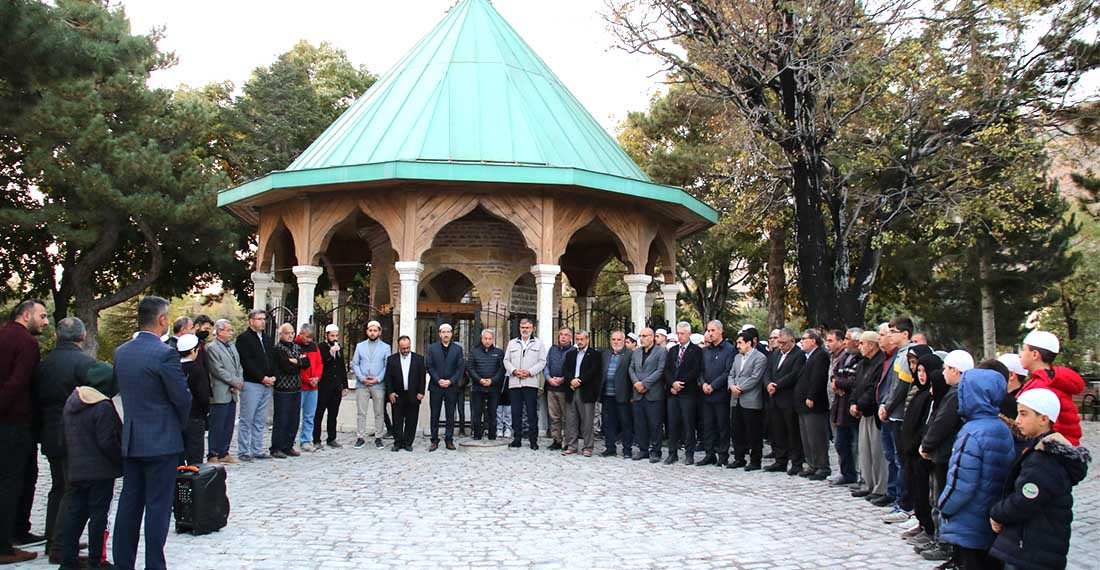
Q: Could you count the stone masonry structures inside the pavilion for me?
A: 1